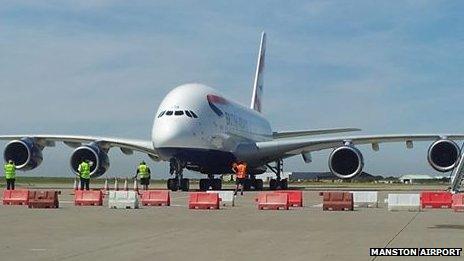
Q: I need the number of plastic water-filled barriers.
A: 14